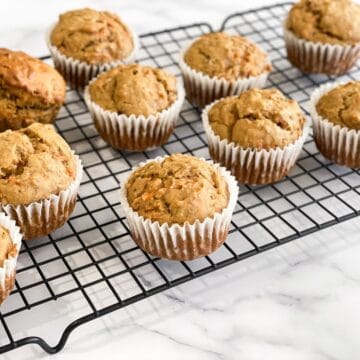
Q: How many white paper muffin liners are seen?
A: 9